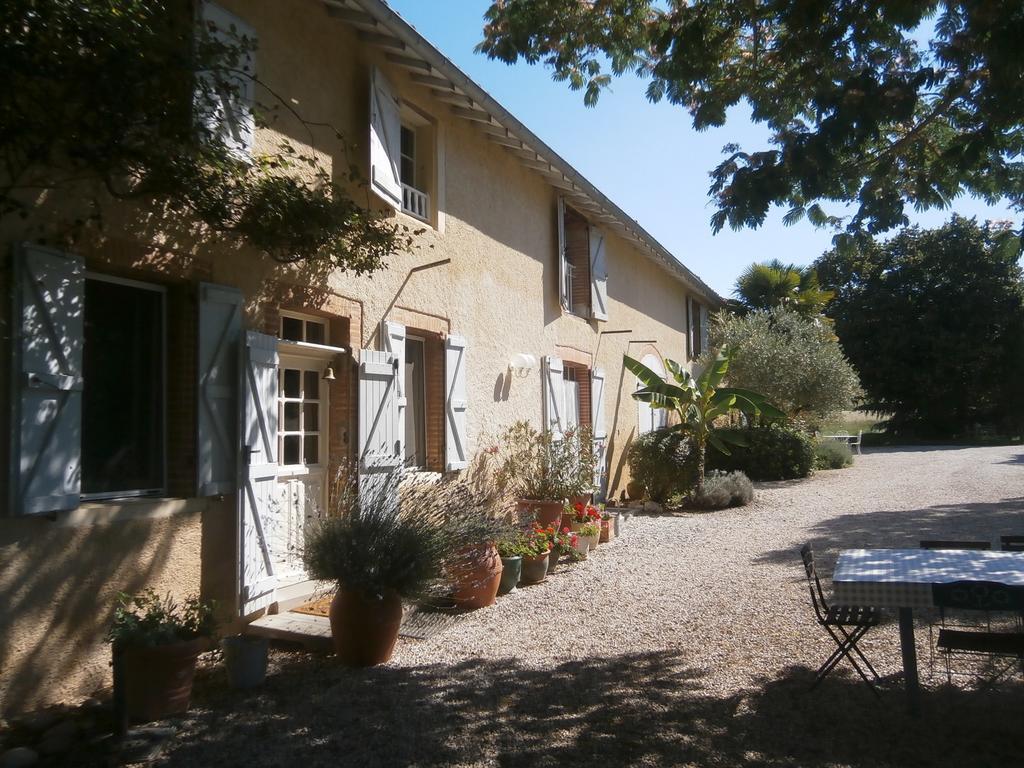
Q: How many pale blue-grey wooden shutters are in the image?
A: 14